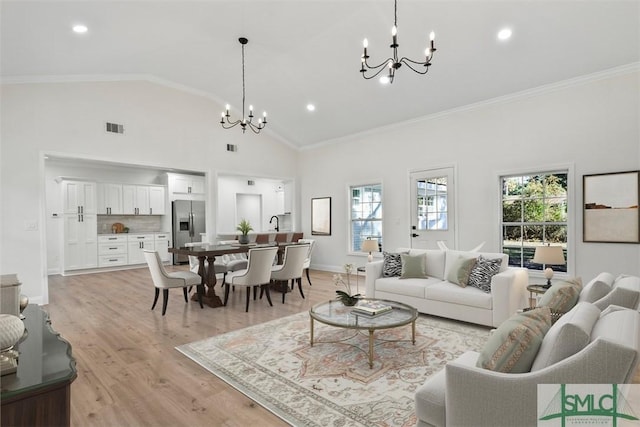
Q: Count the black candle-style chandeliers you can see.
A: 2